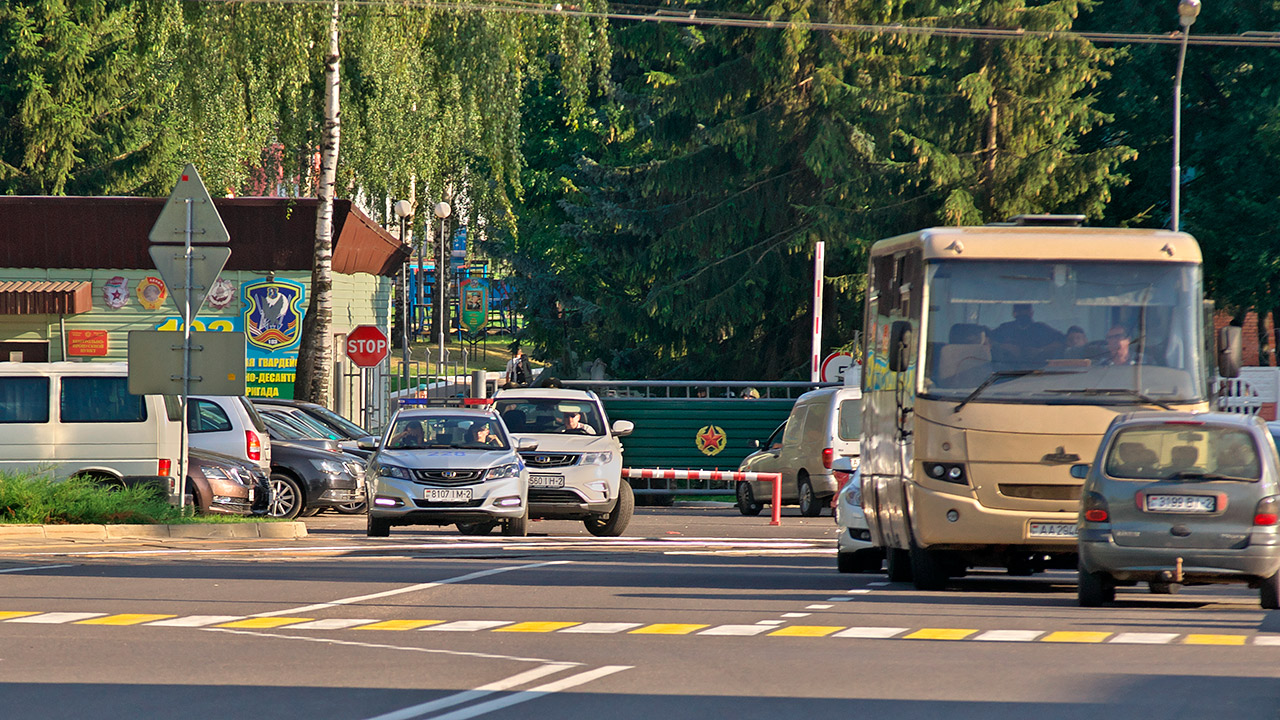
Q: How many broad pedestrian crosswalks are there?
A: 1